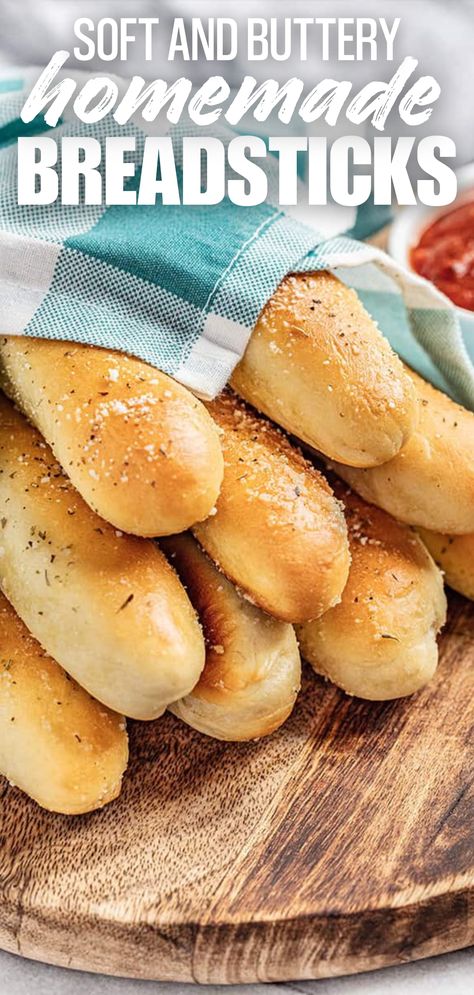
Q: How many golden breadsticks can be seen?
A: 9